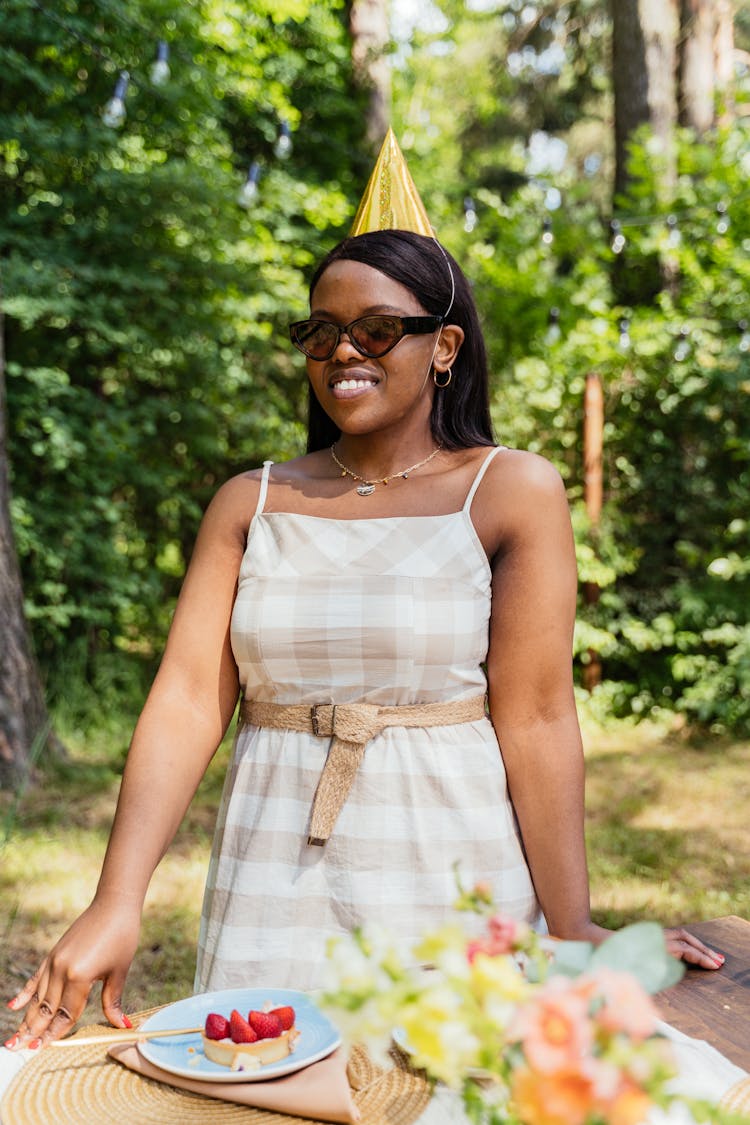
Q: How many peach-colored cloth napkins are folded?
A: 1